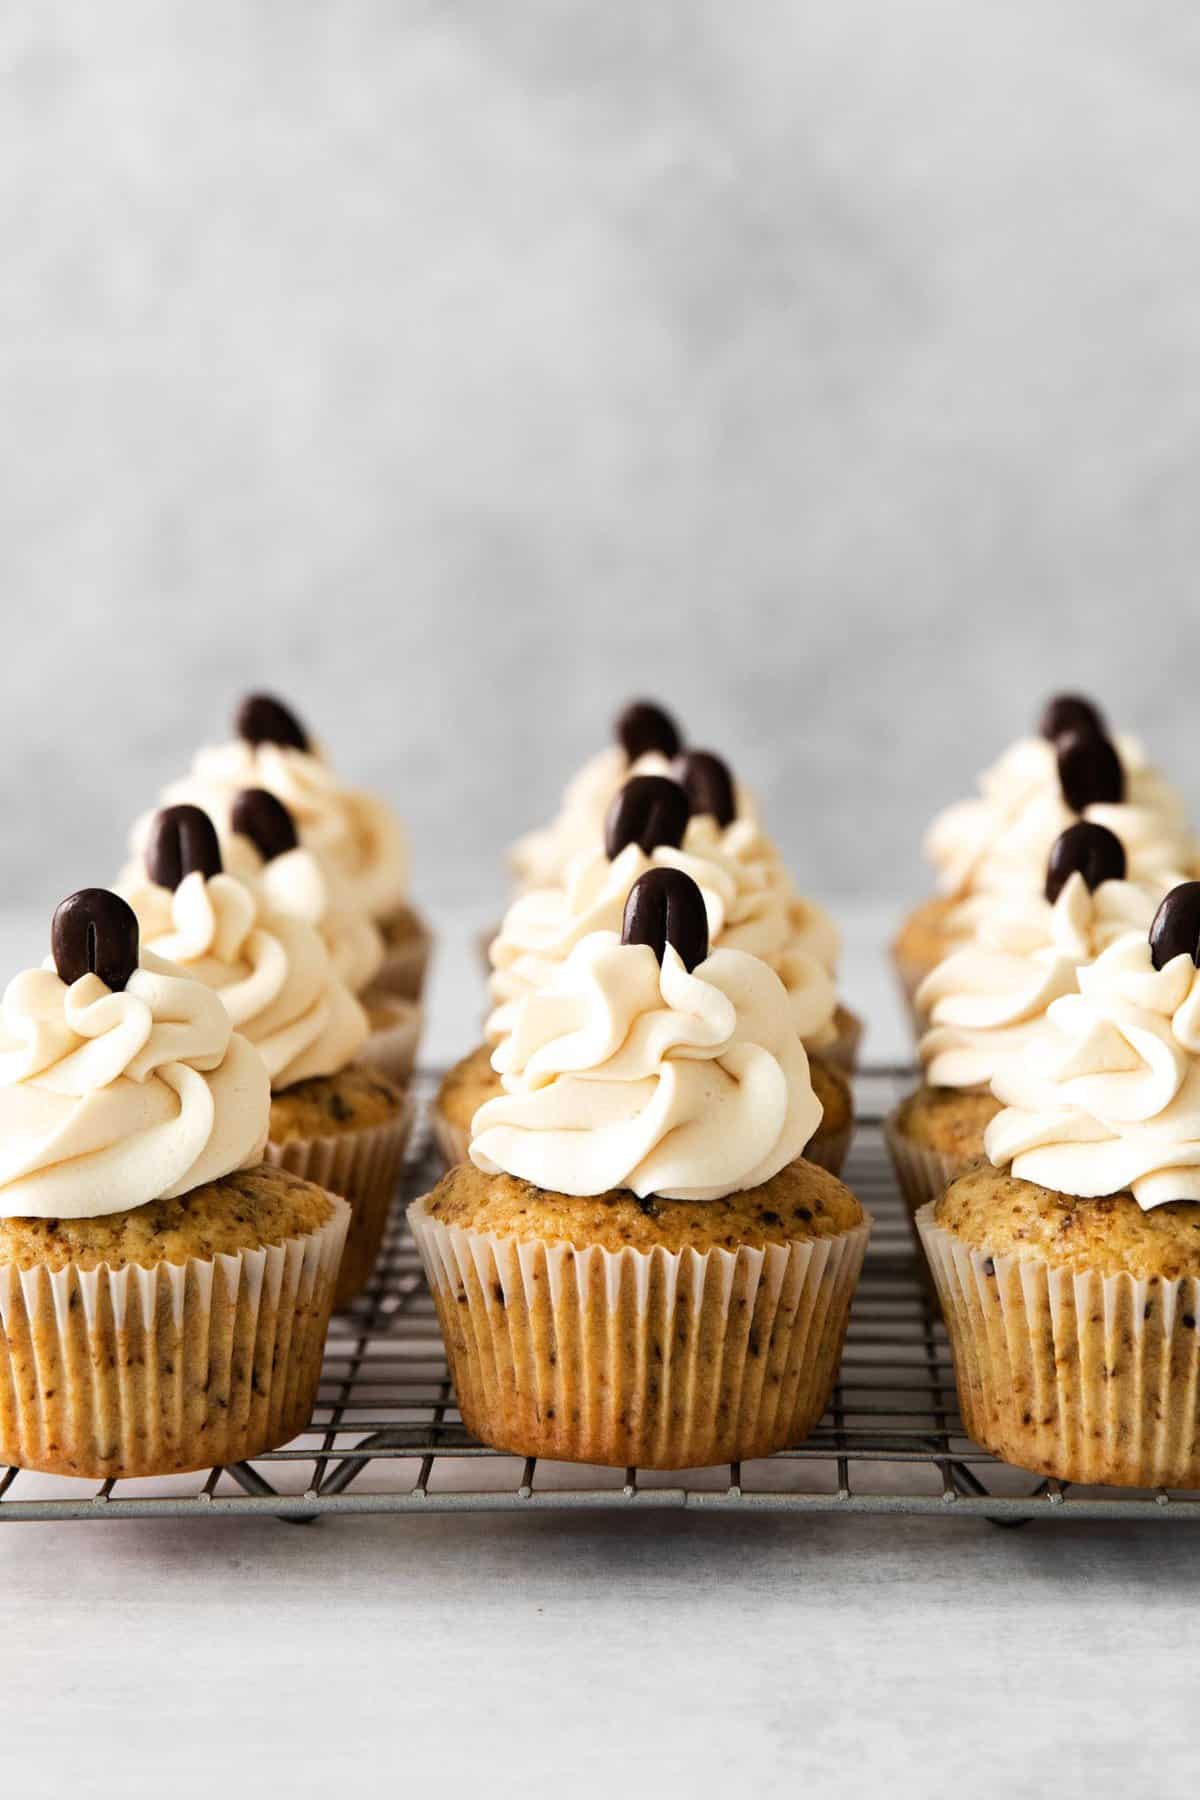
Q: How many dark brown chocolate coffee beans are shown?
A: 12